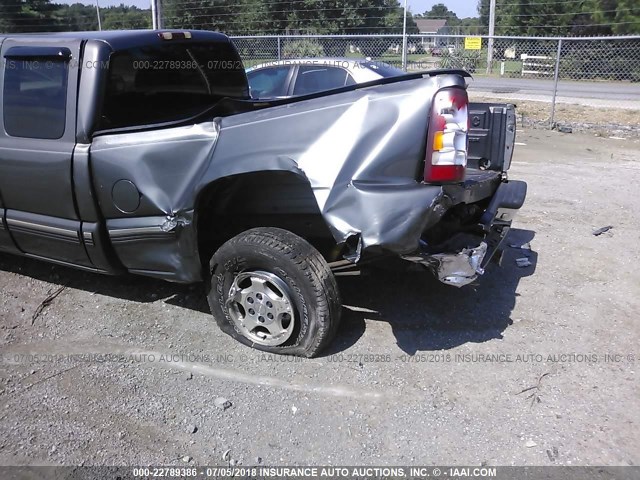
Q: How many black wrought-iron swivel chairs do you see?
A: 0